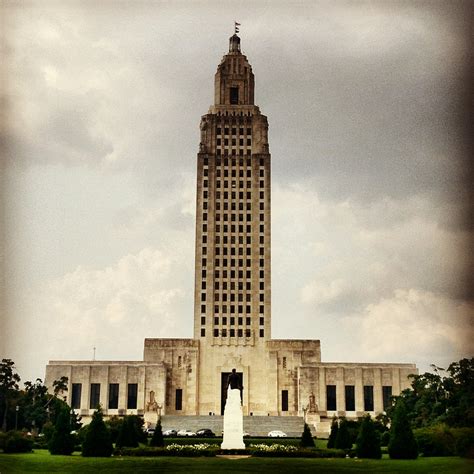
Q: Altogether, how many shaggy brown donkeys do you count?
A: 0